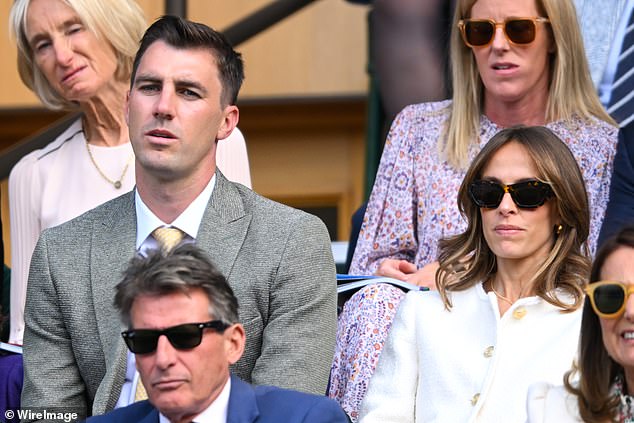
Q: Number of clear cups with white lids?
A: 0